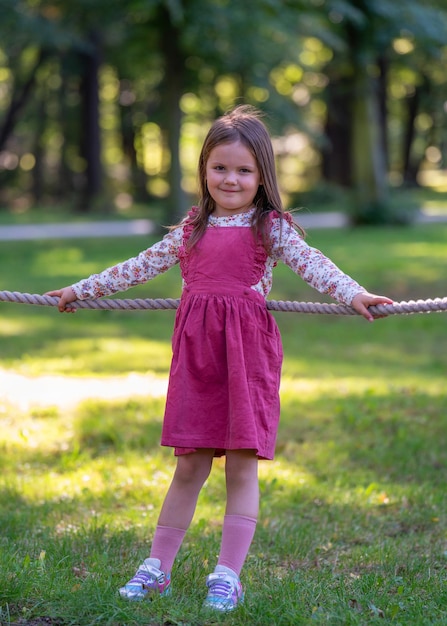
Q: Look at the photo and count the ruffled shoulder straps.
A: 2